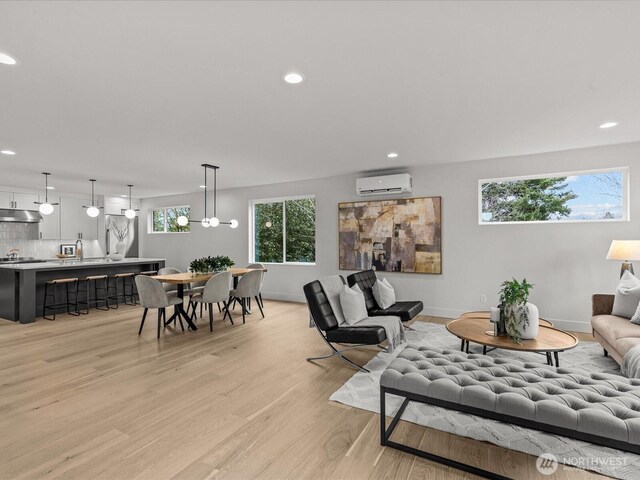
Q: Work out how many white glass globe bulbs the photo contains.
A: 7